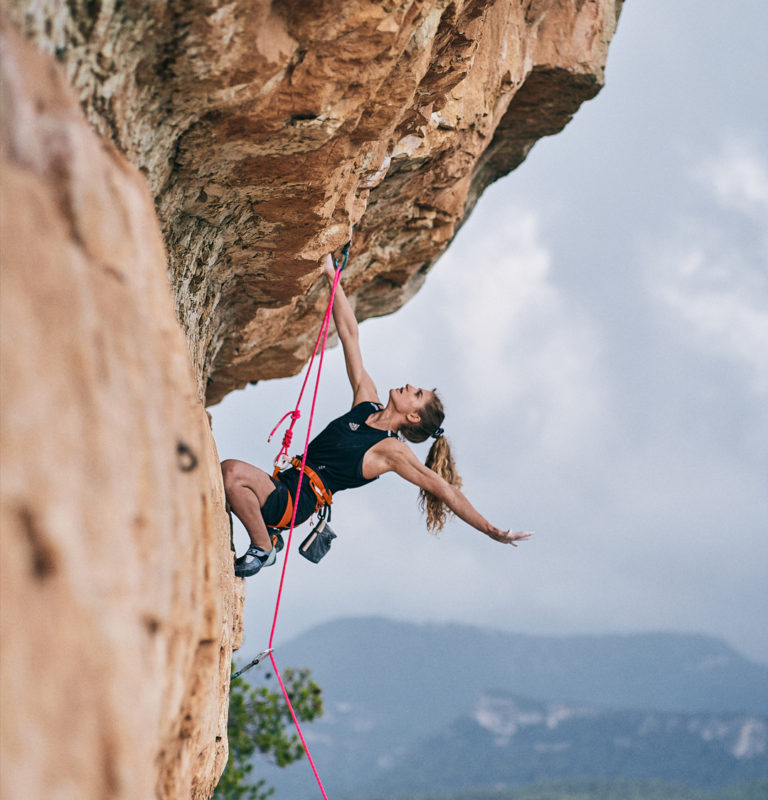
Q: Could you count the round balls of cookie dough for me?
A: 0